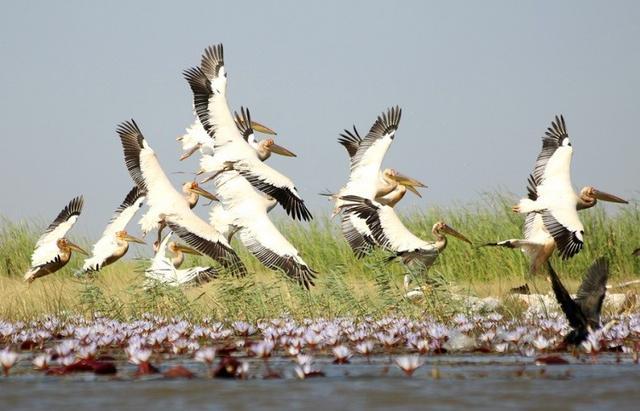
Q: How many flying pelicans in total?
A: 12